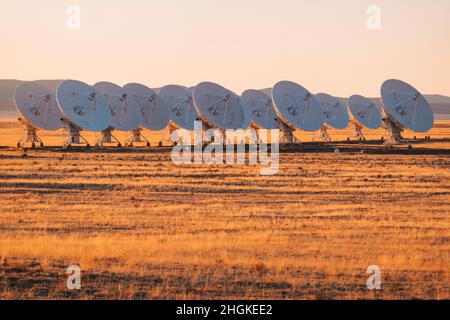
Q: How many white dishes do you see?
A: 11